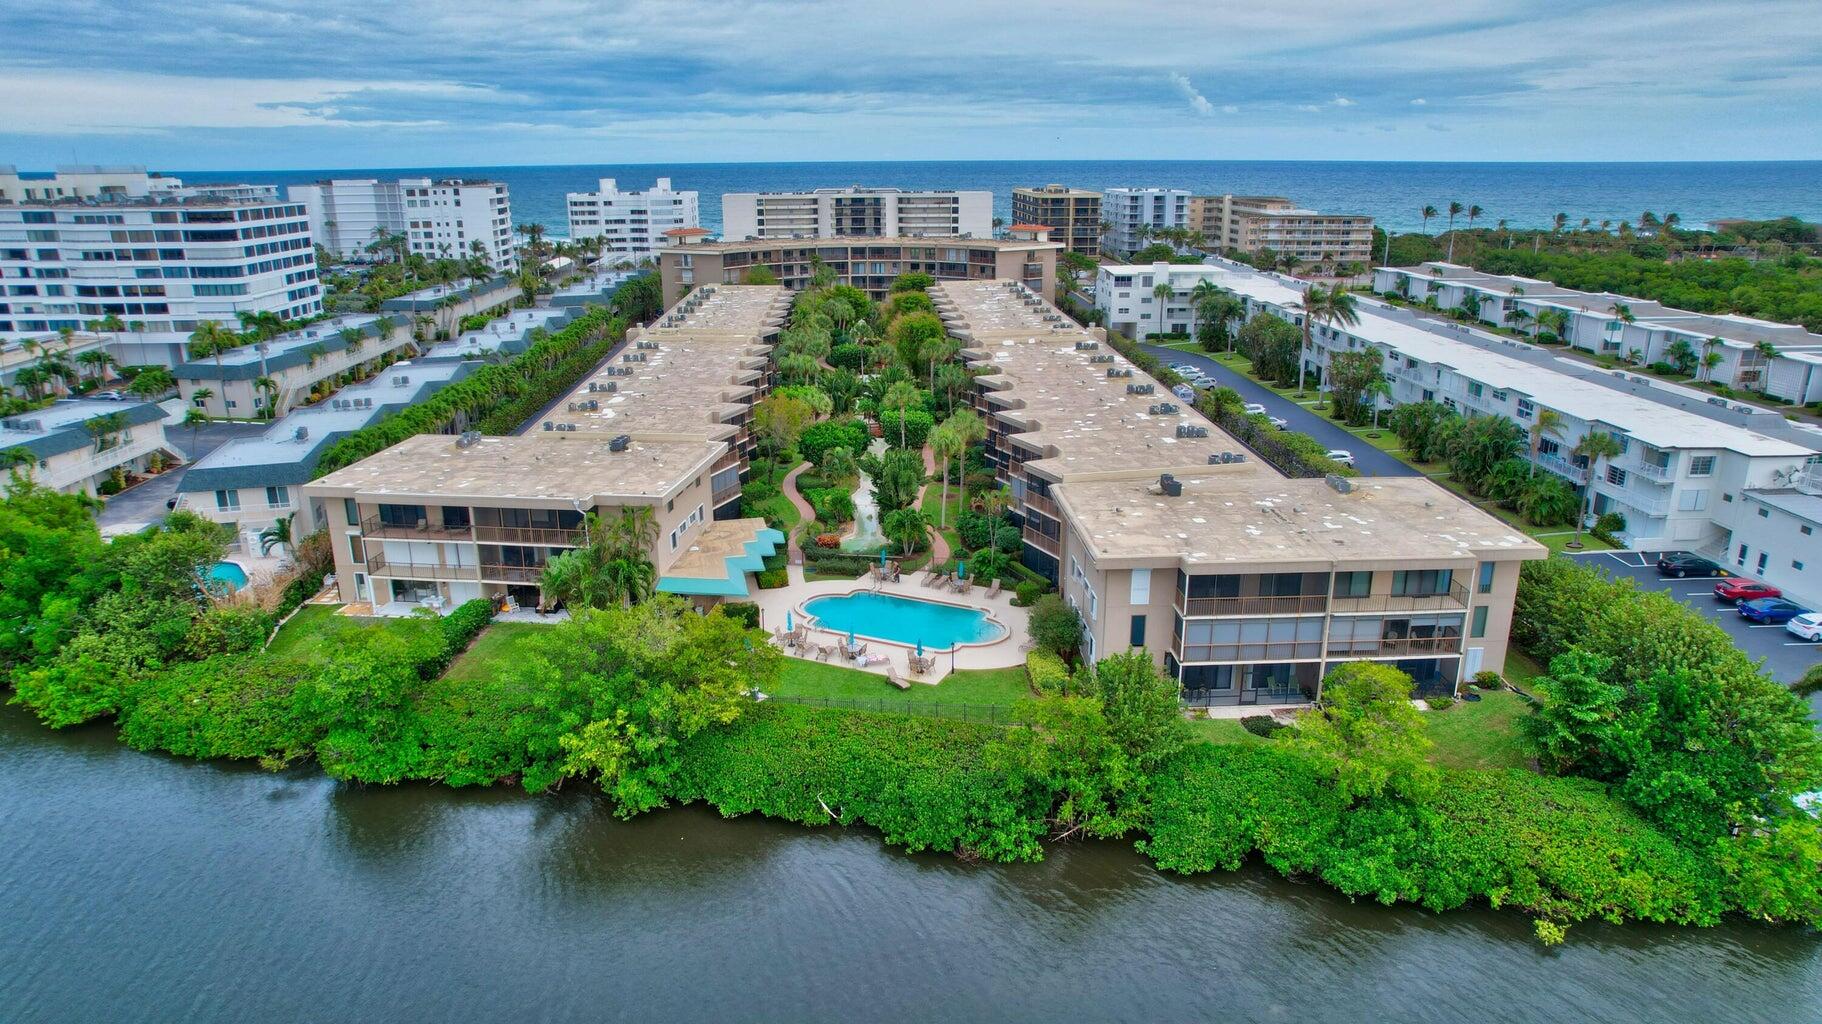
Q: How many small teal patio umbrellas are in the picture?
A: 5